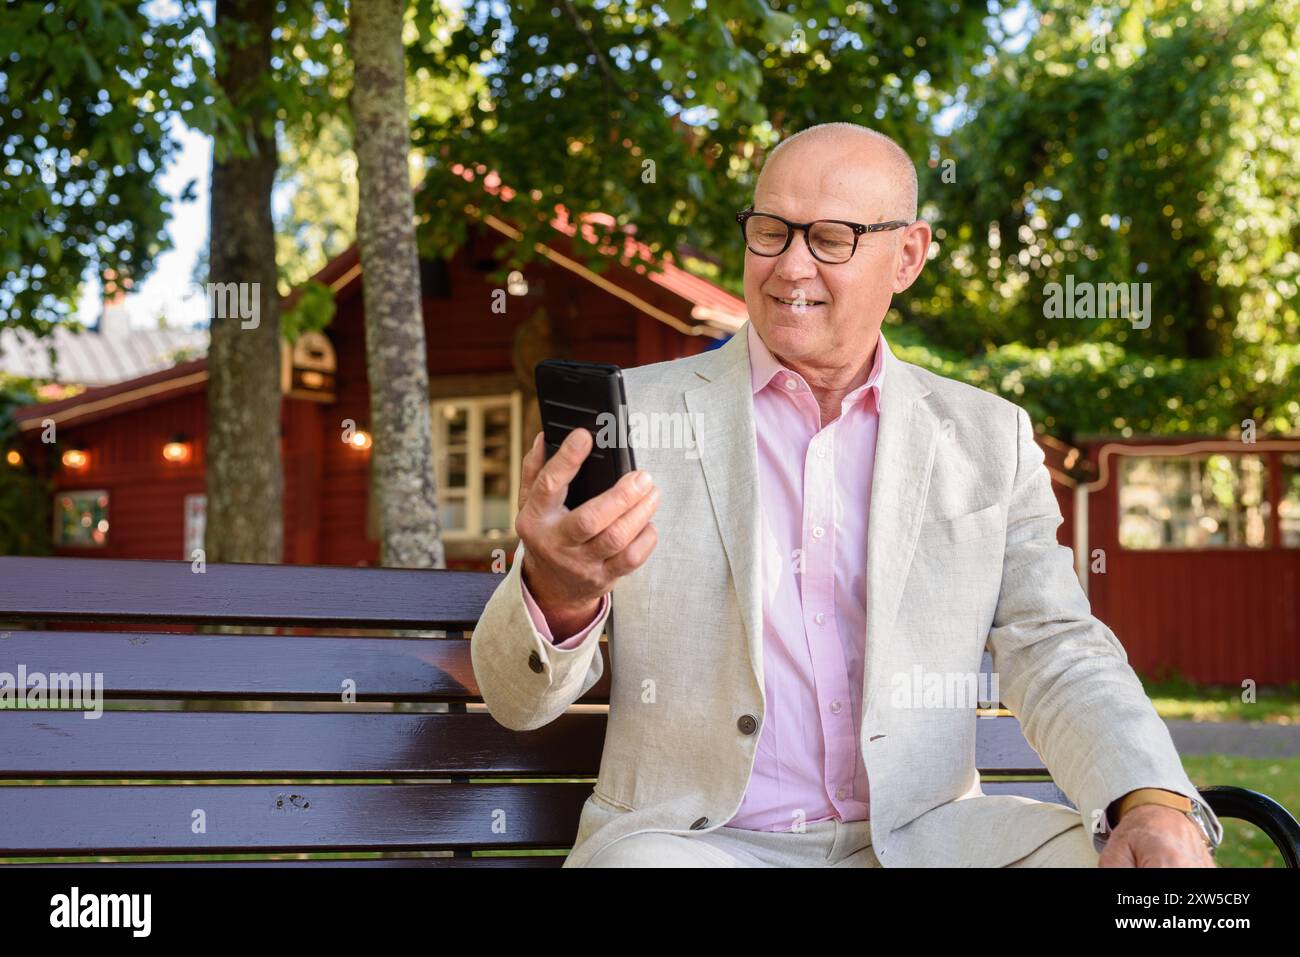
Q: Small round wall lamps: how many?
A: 4